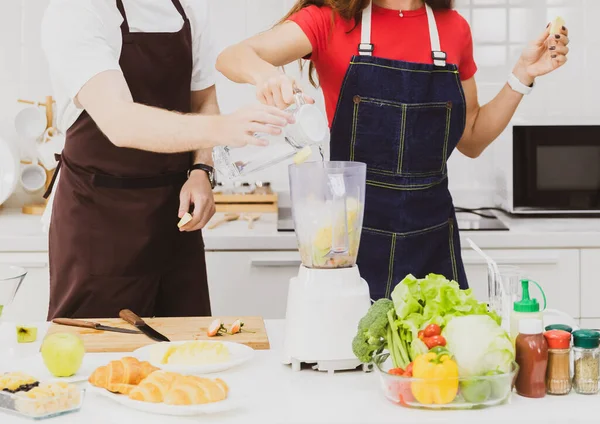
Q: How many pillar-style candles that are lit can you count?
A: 0